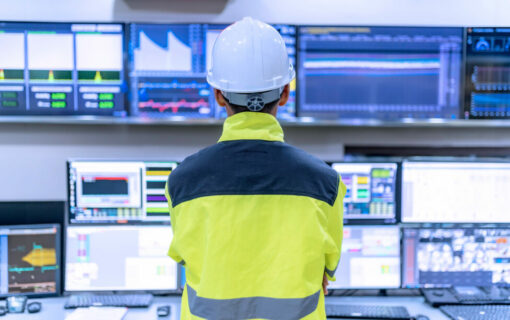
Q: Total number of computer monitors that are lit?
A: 11